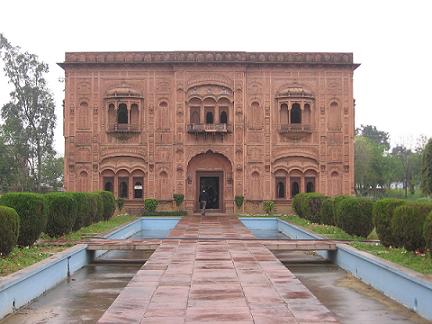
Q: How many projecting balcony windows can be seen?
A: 3